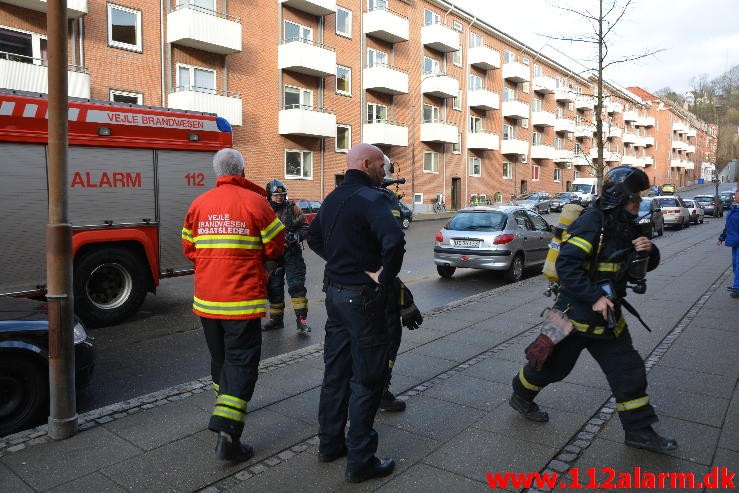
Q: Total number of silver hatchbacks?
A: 1